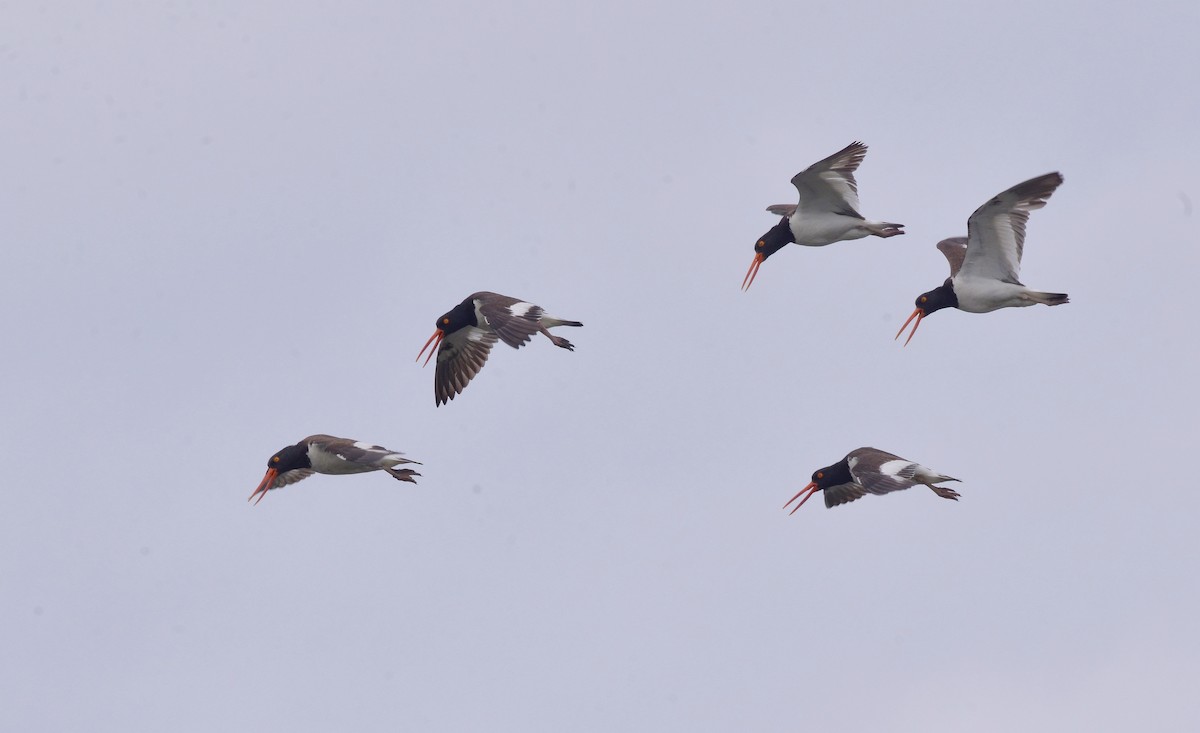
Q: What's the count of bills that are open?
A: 5